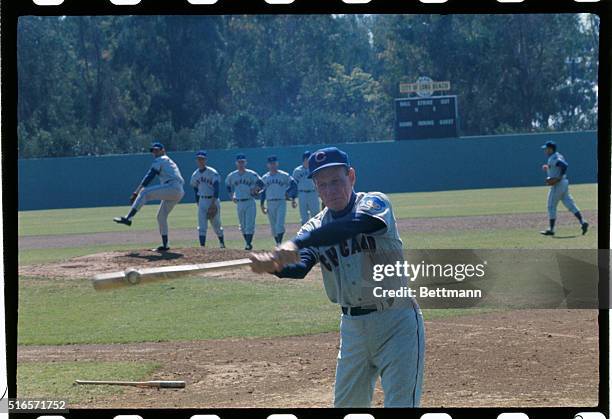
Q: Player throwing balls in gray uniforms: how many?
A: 1